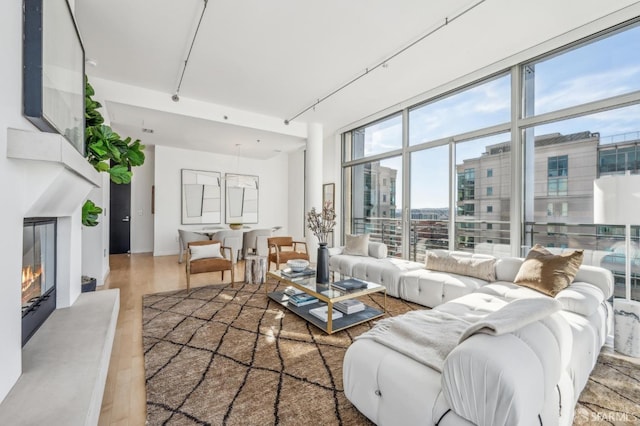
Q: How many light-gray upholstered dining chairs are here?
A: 3